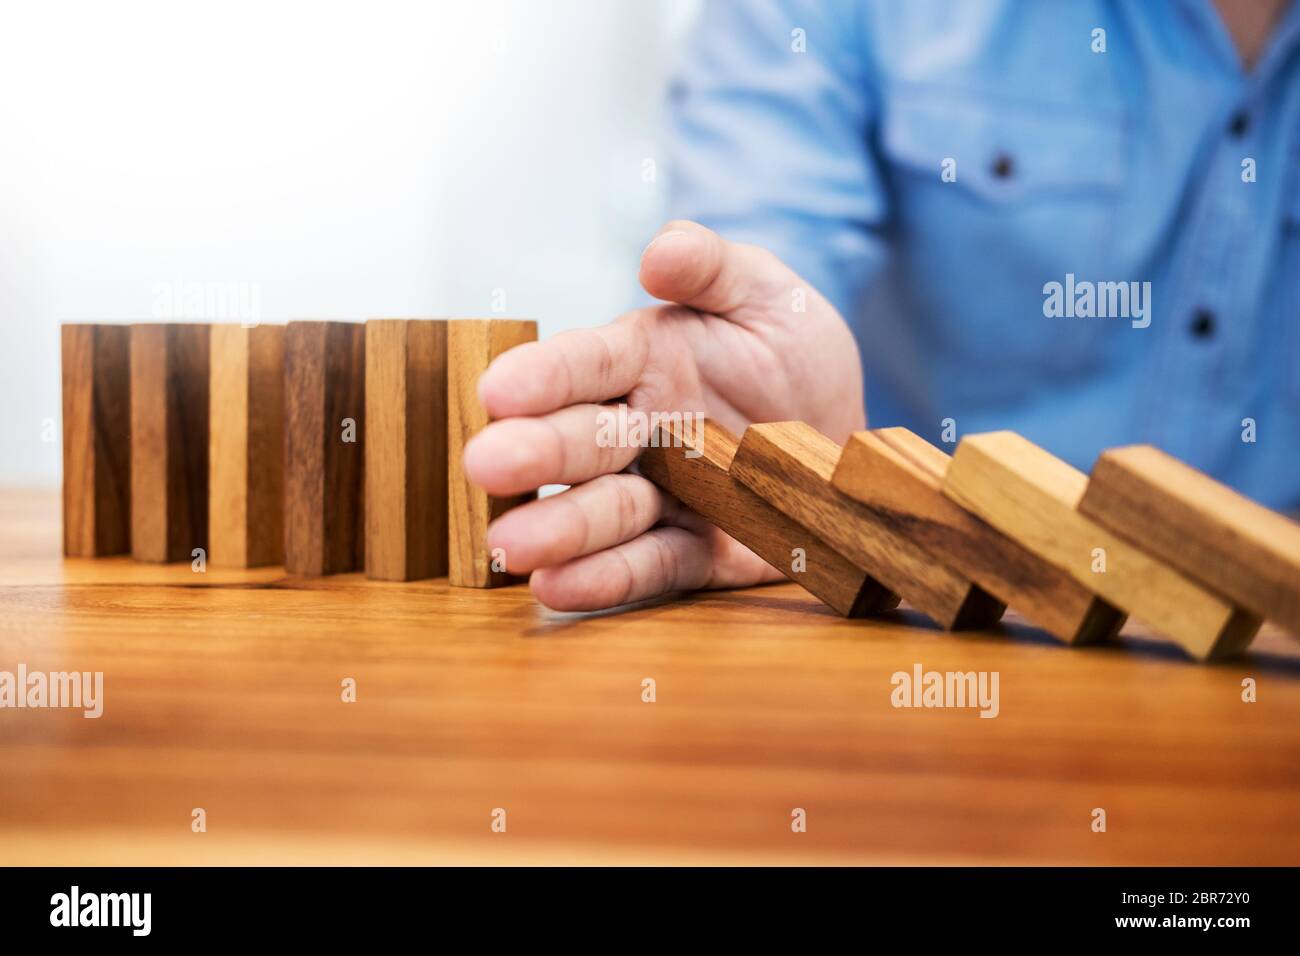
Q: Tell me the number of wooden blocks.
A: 11